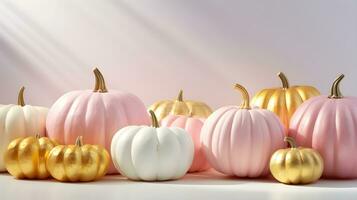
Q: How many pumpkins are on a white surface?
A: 11